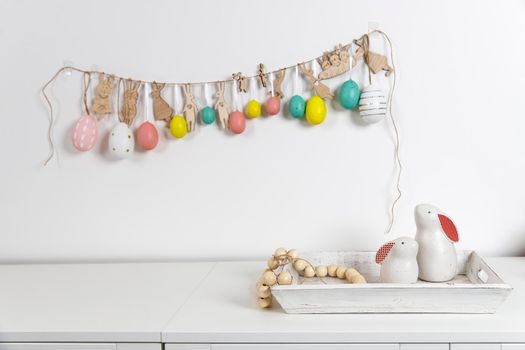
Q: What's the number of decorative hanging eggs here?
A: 12